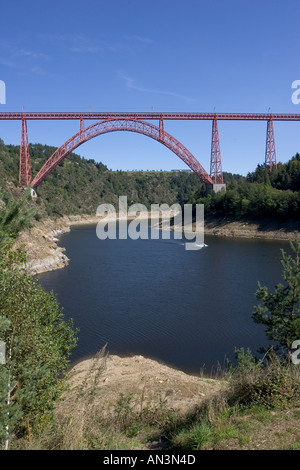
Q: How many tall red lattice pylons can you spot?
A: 3